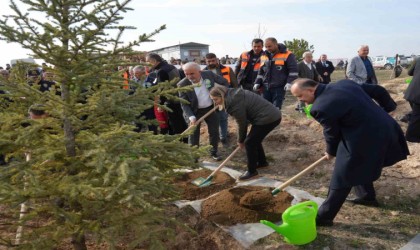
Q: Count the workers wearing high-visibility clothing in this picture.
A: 3